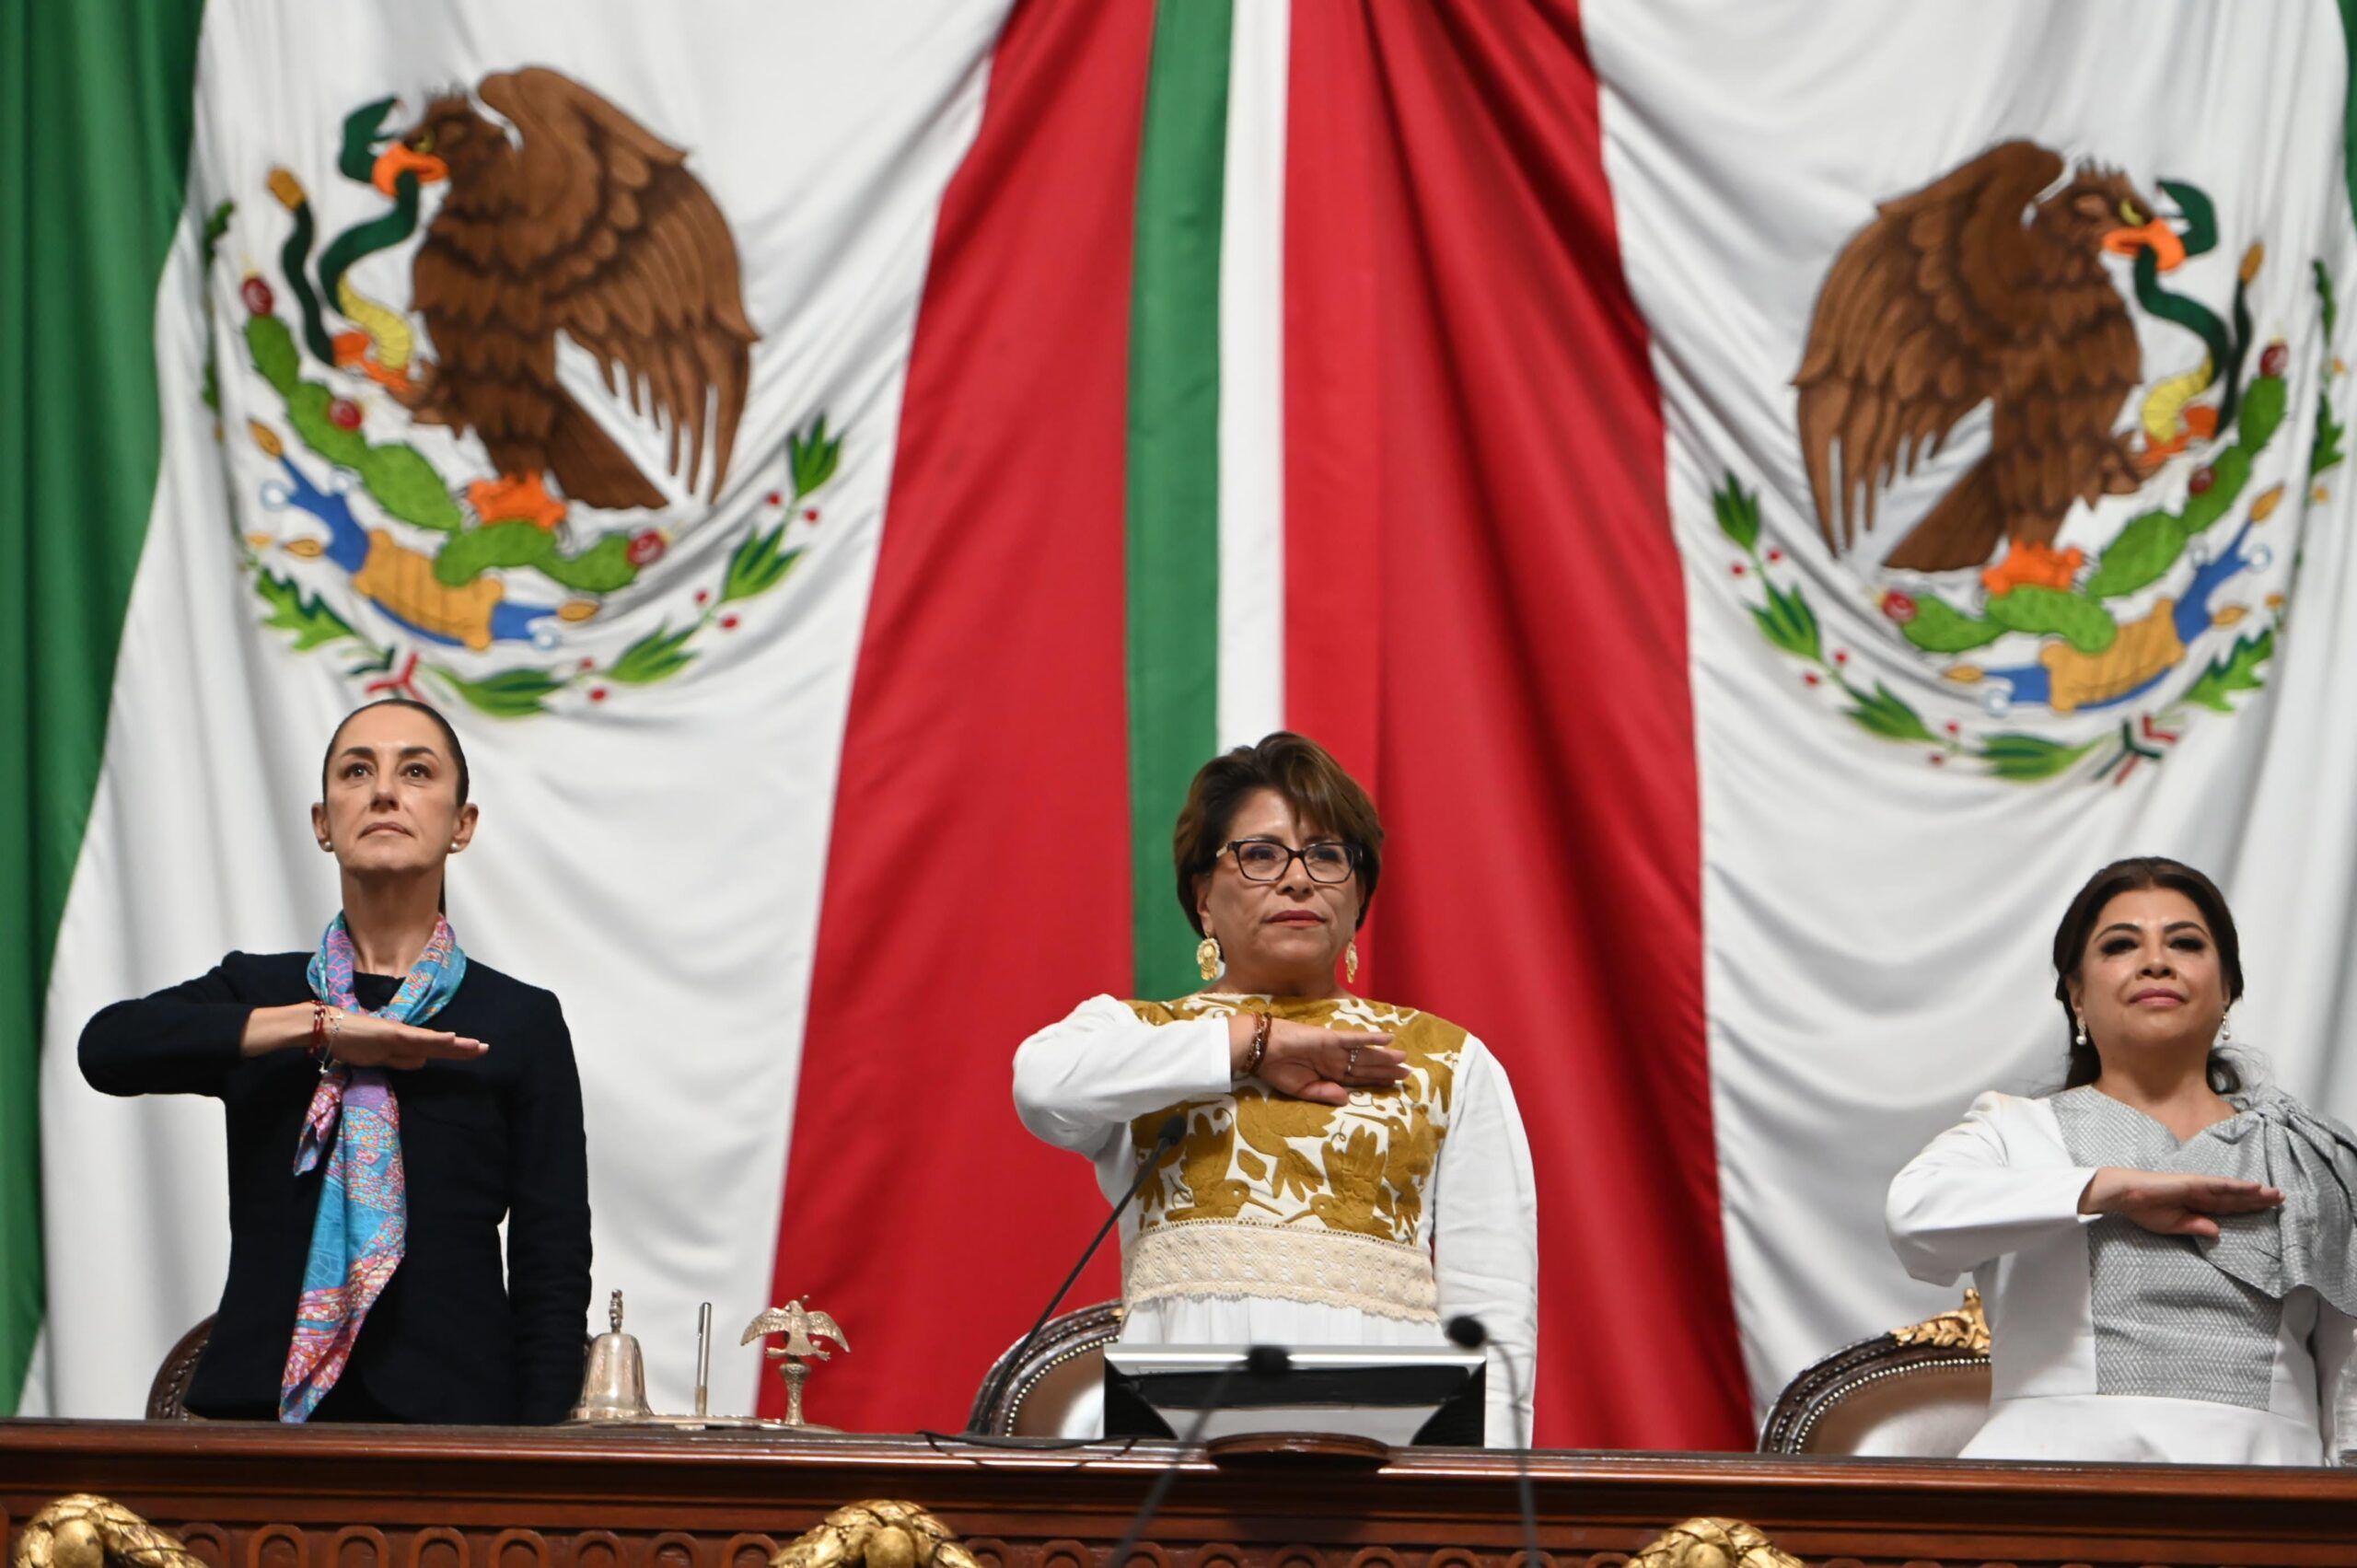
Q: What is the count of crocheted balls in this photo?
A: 0